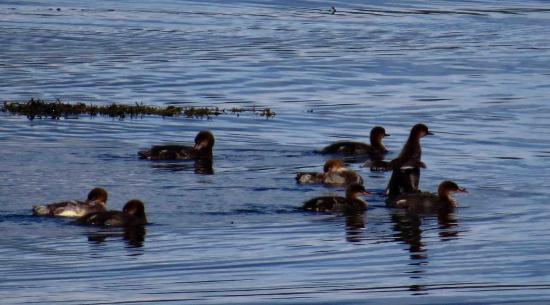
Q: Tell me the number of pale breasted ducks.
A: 2